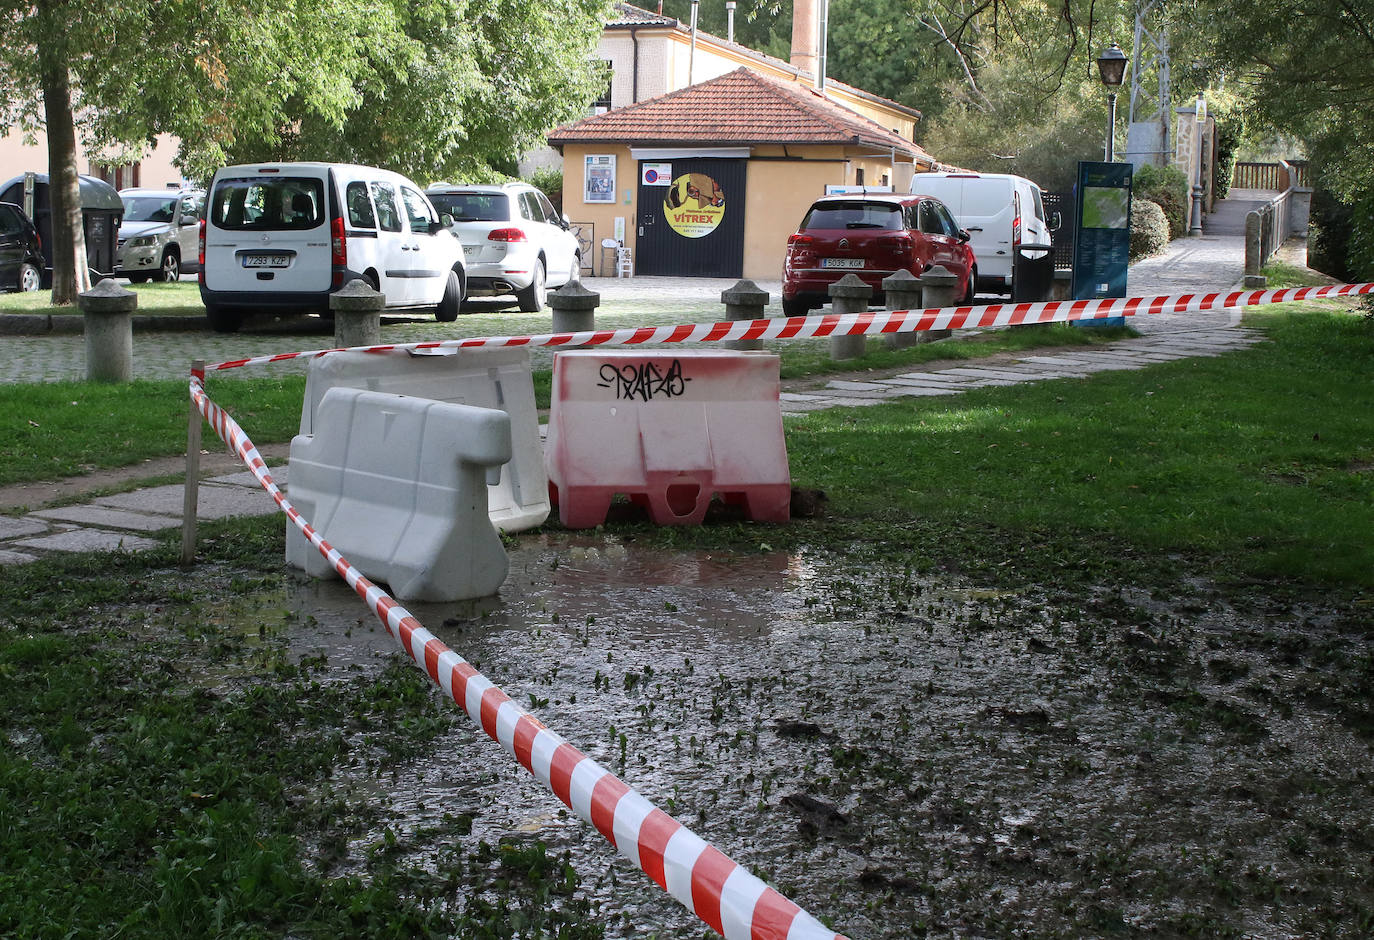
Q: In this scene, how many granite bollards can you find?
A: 7